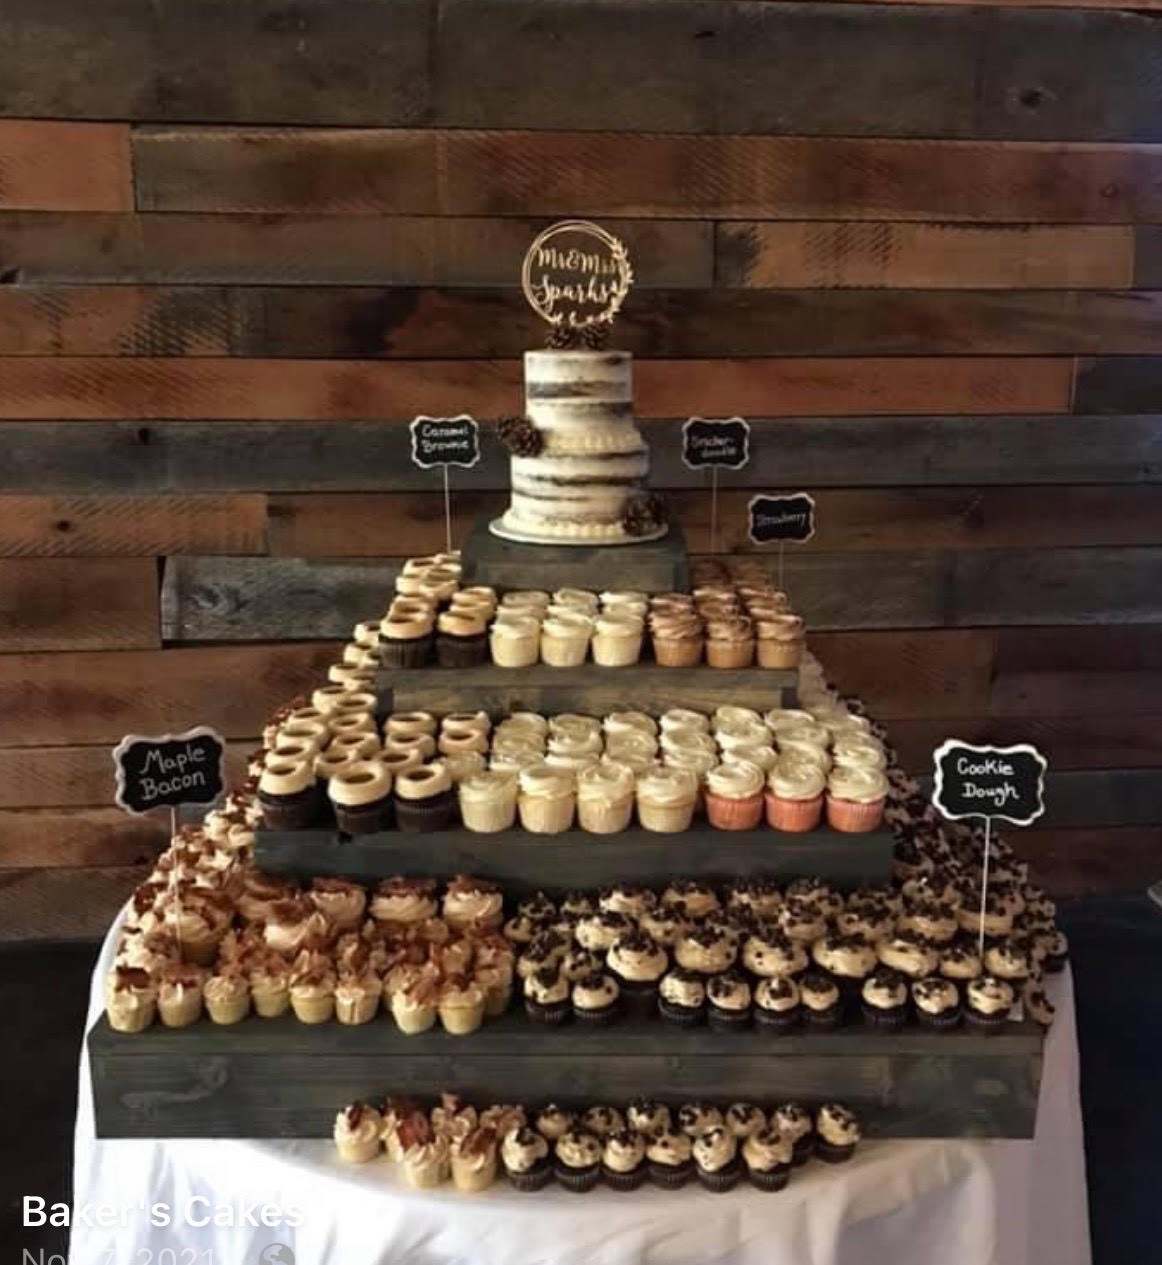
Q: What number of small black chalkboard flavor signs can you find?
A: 5